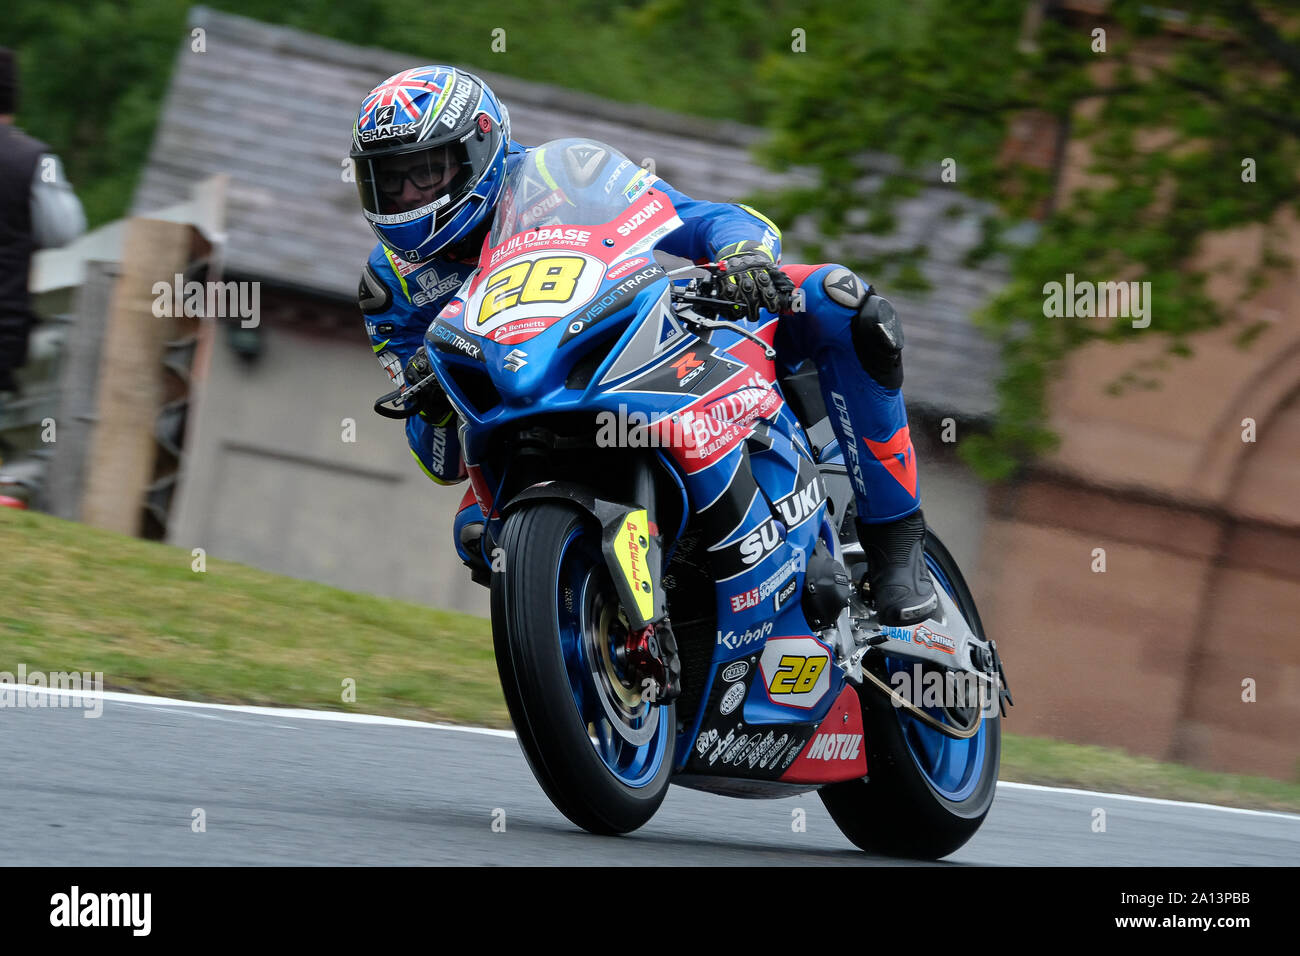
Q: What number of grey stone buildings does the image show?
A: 1